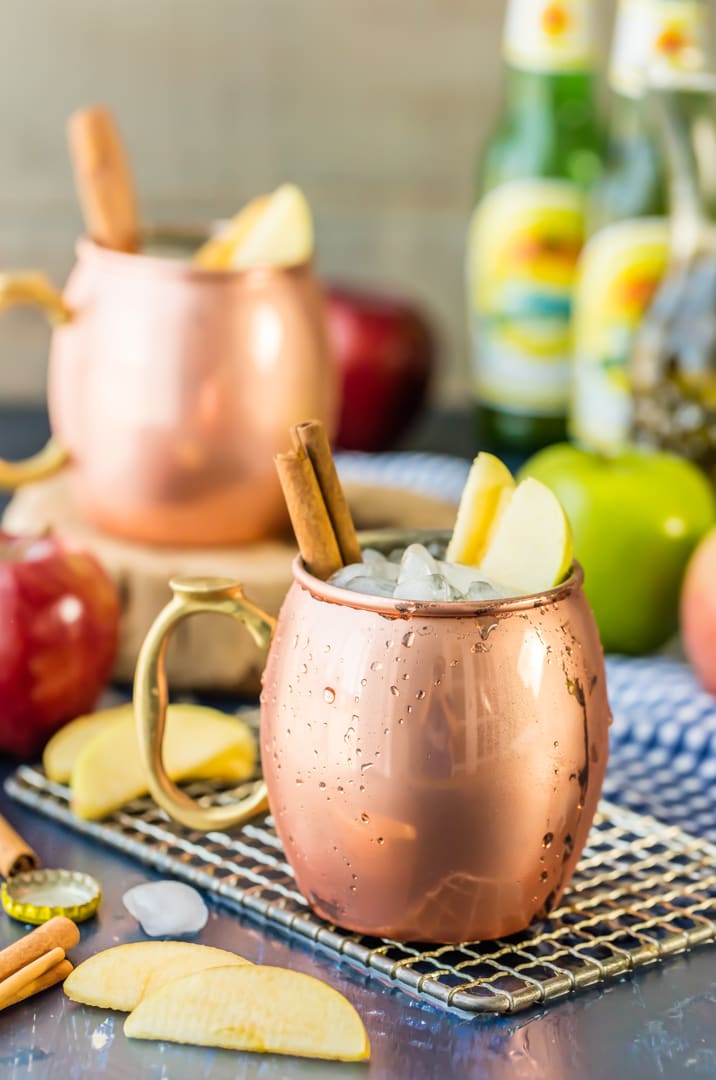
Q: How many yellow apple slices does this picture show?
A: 8